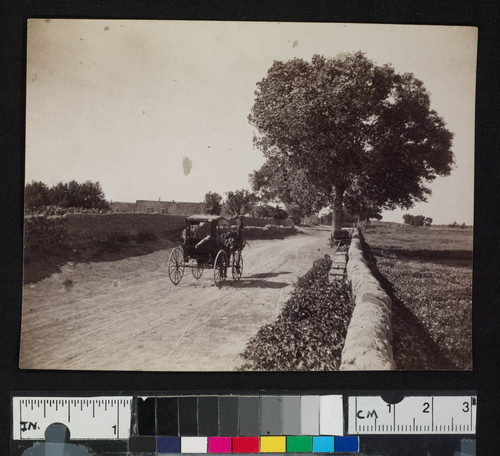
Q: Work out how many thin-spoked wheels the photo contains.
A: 4